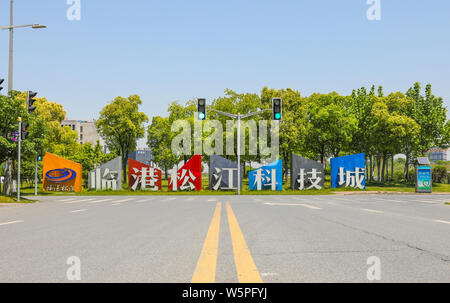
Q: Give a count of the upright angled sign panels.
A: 8